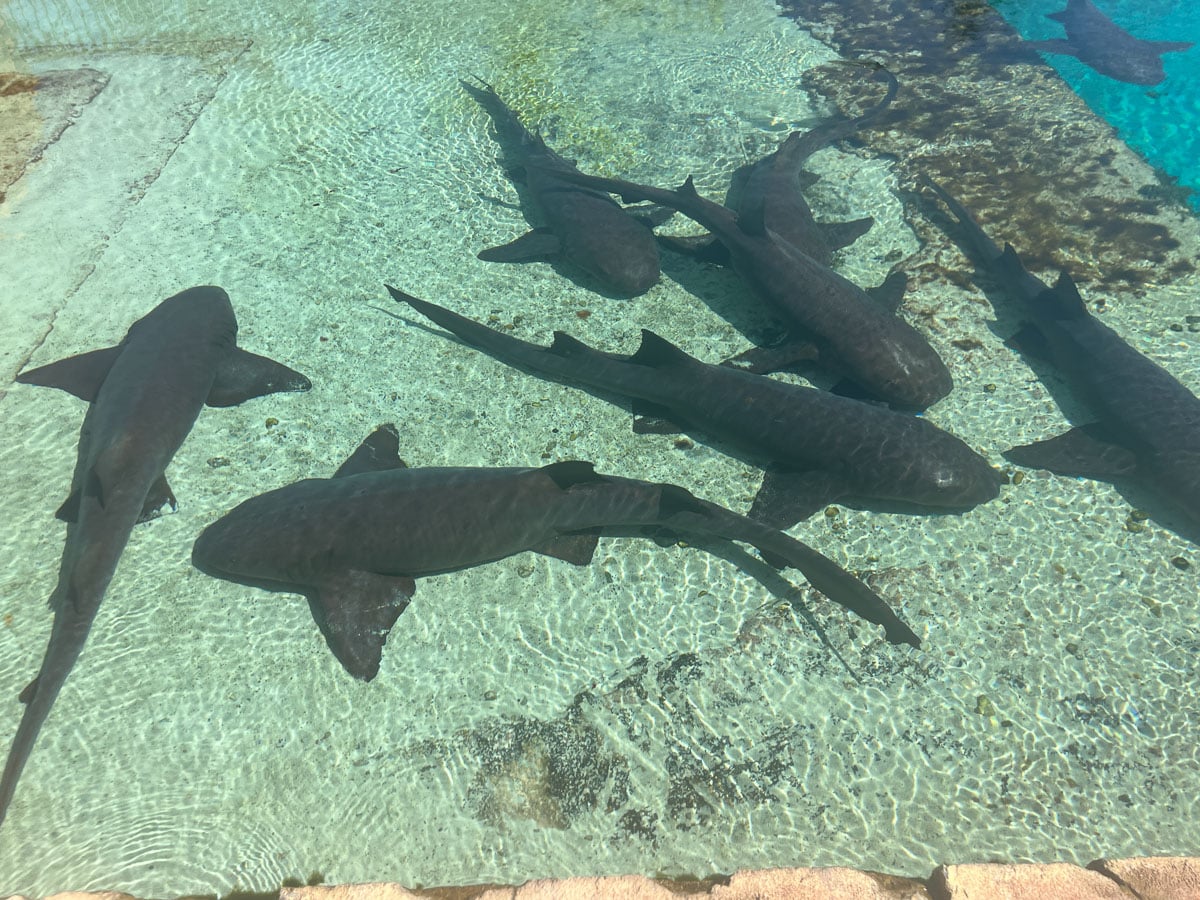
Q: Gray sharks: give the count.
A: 8